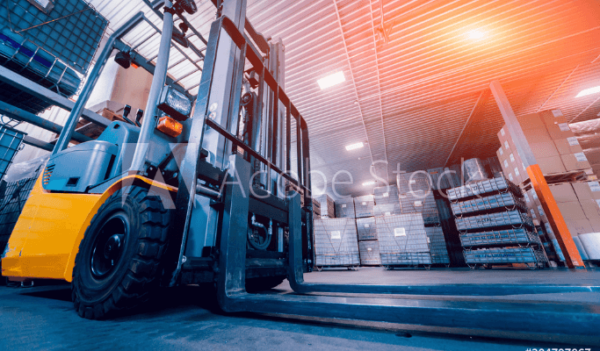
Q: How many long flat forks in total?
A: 2